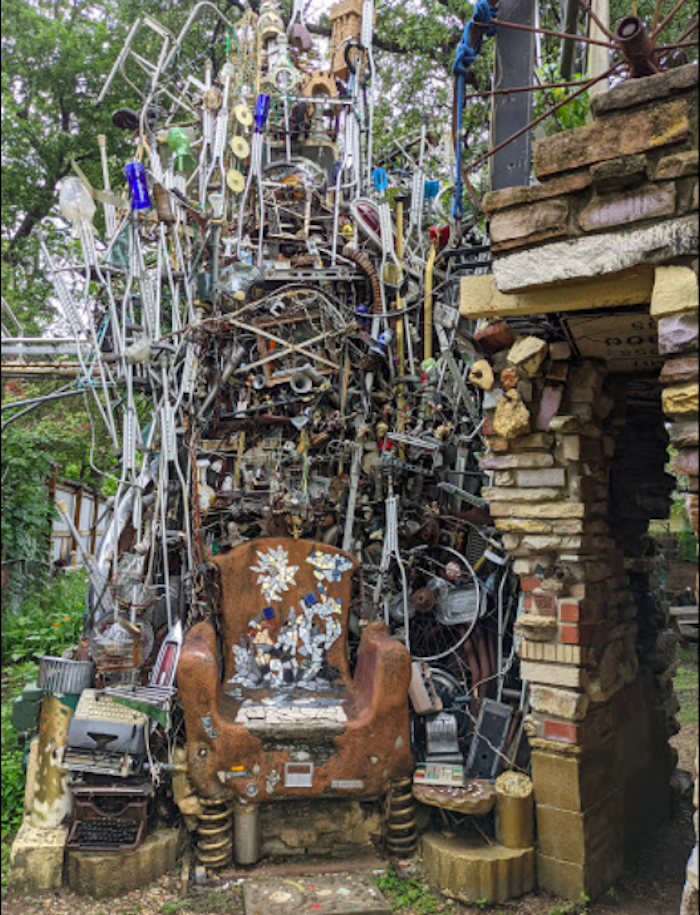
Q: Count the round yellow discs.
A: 3